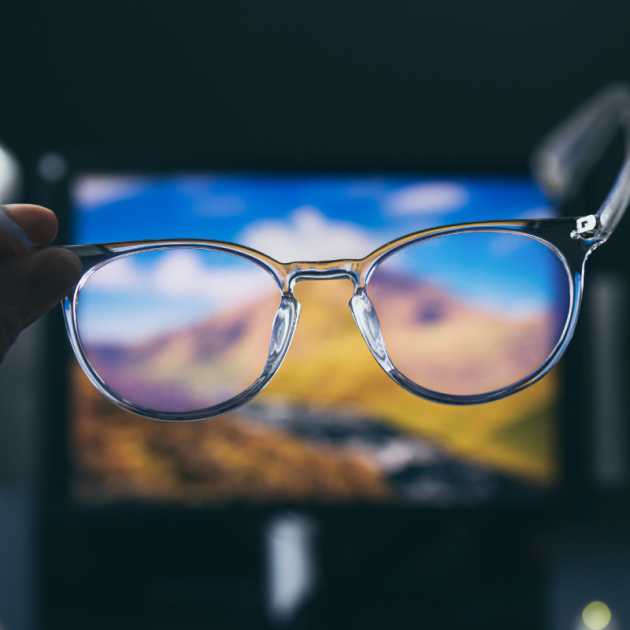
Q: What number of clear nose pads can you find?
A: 2